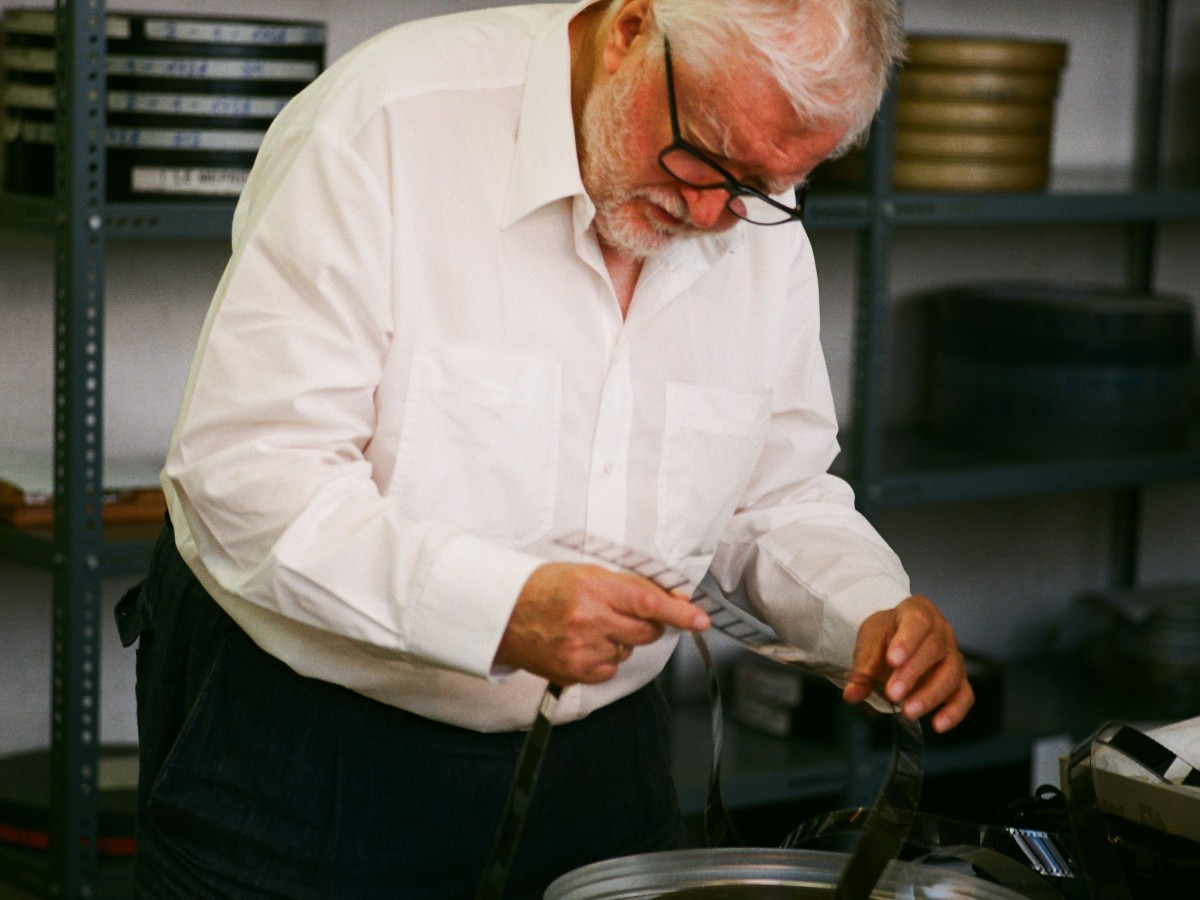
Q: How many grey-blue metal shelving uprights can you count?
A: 3